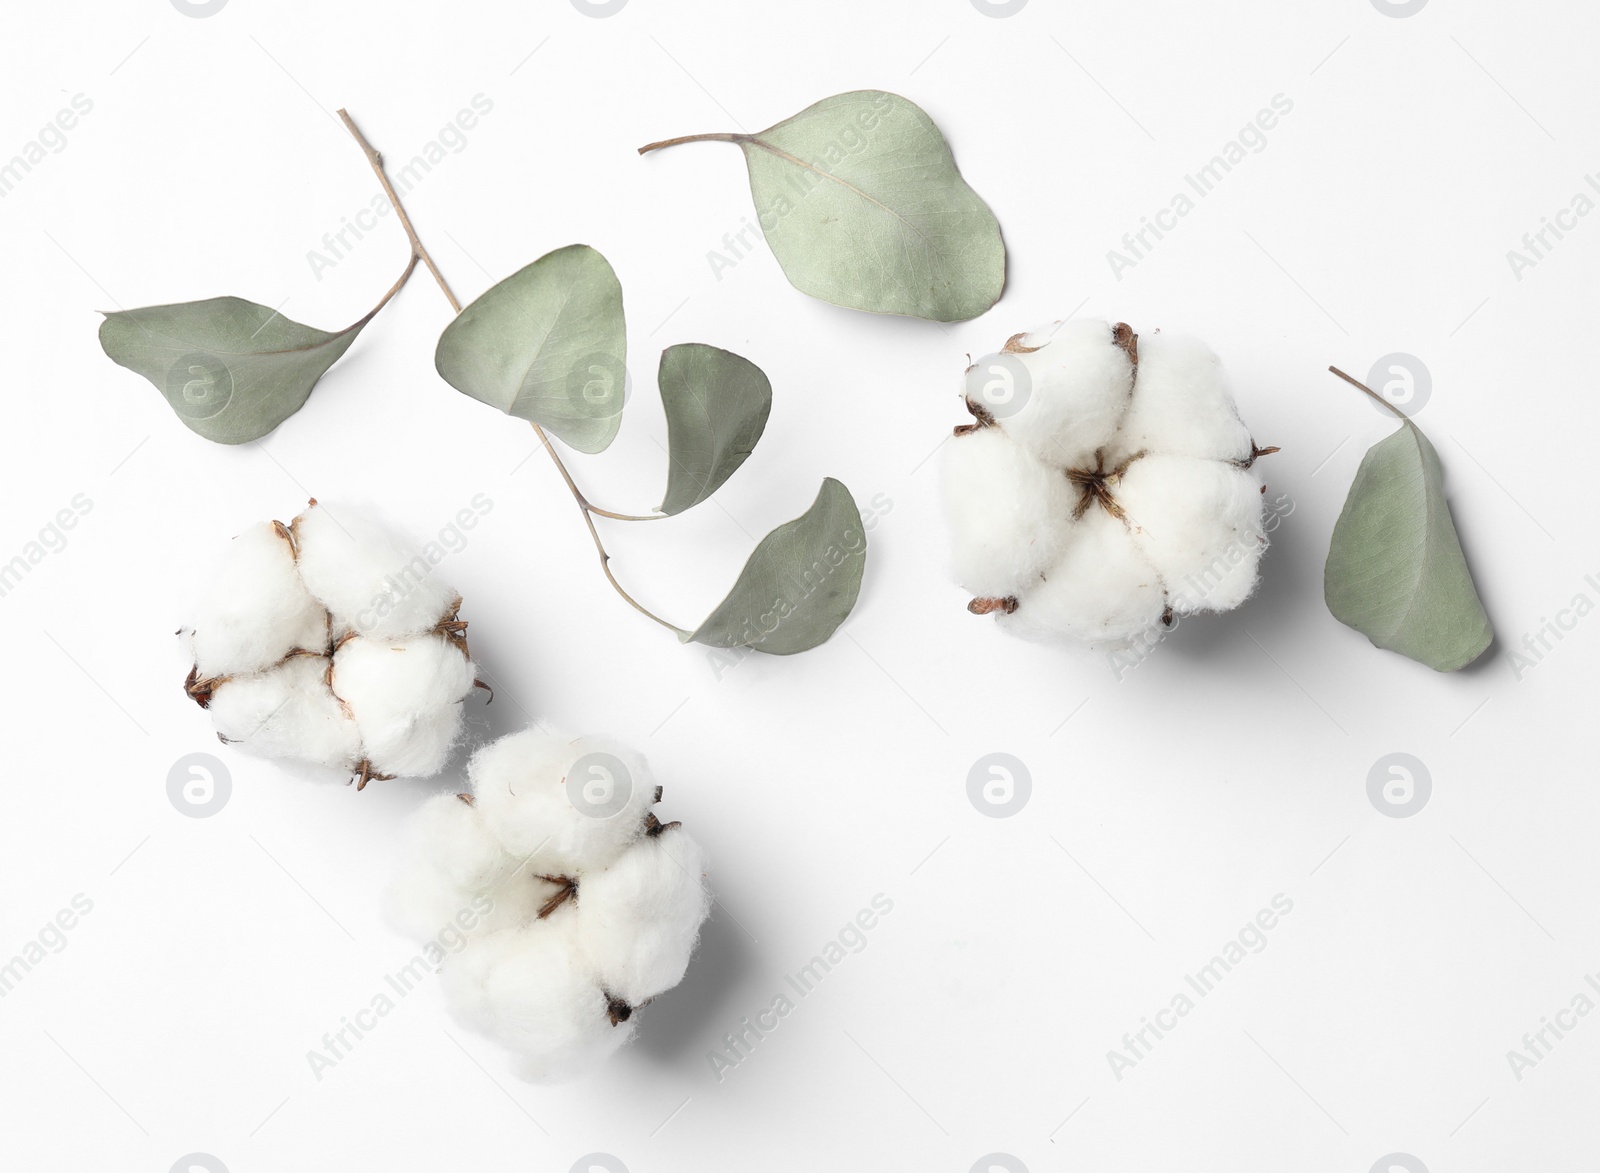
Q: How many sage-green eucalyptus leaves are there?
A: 6